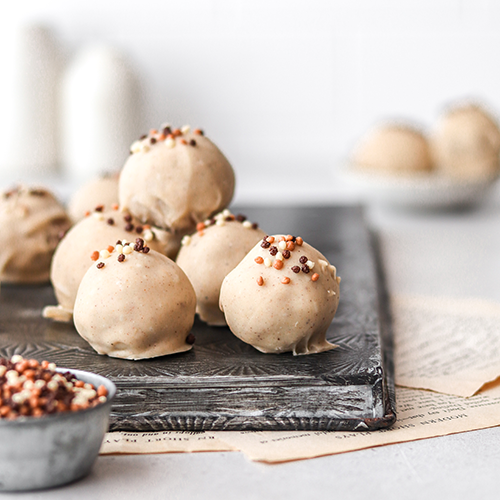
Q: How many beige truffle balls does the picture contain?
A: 9